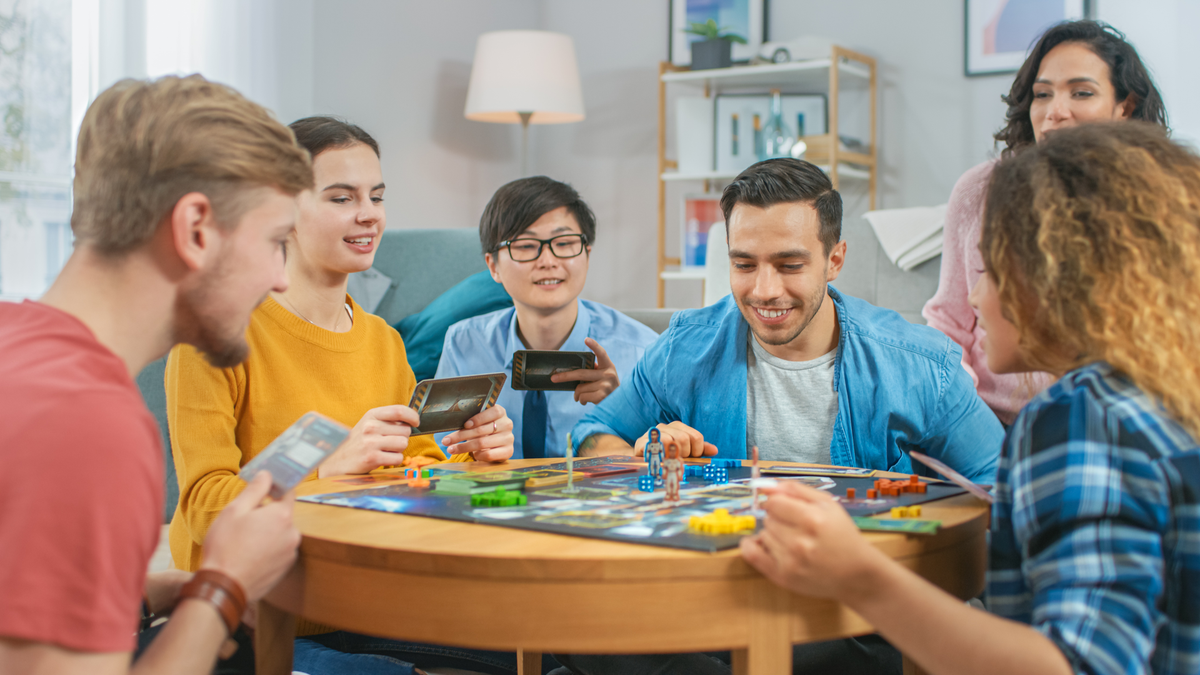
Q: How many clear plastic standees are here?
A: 4